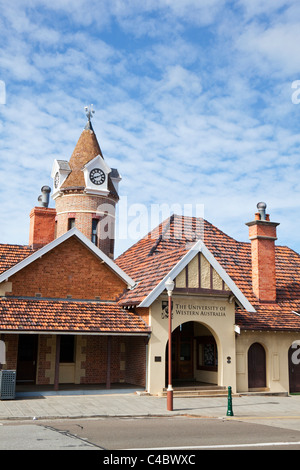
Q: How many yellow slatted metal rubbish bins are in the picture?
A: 0